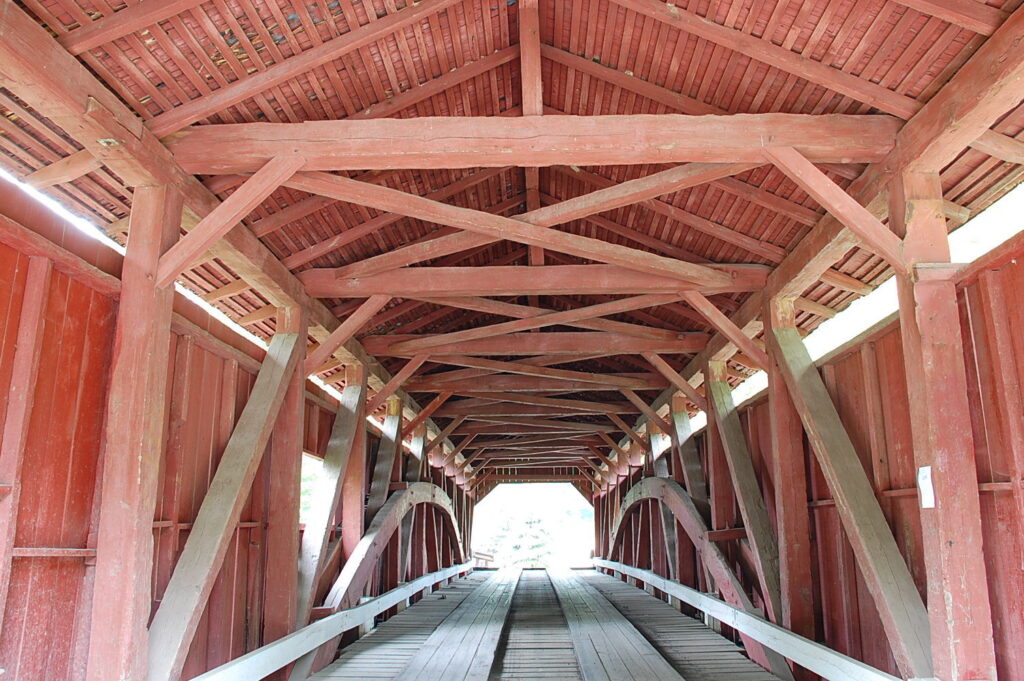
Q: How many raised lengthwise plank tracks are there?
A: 2